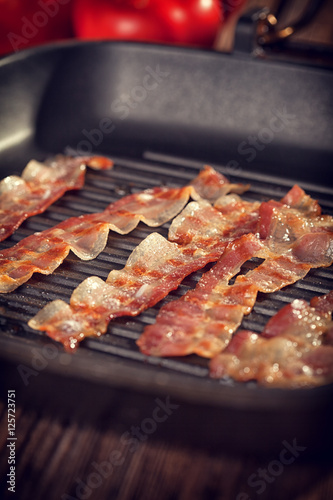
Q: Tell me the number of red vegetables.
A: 2